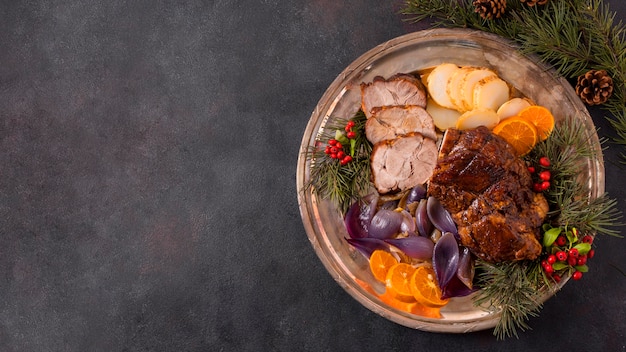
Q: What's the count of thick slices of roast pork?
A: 3